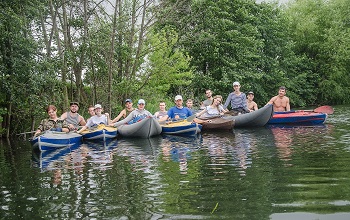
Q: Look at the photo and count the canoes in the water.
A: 7